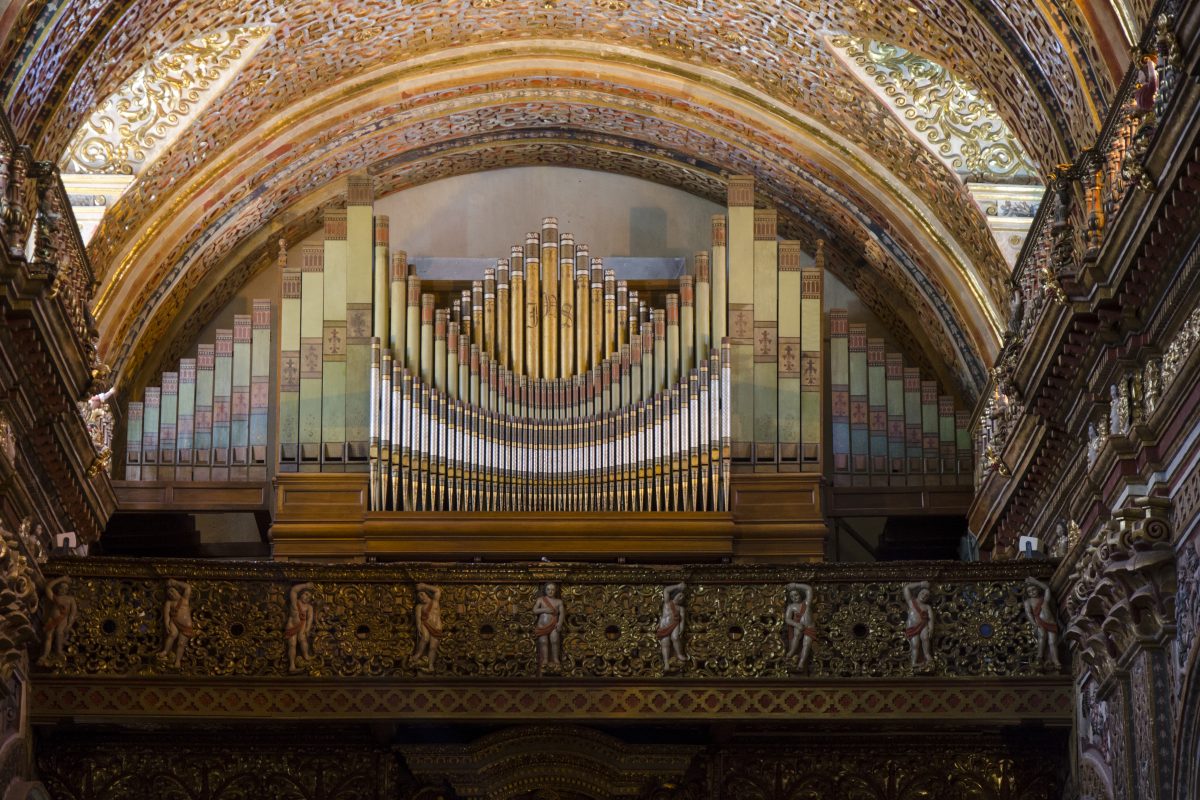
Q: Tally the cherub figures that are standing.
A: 9